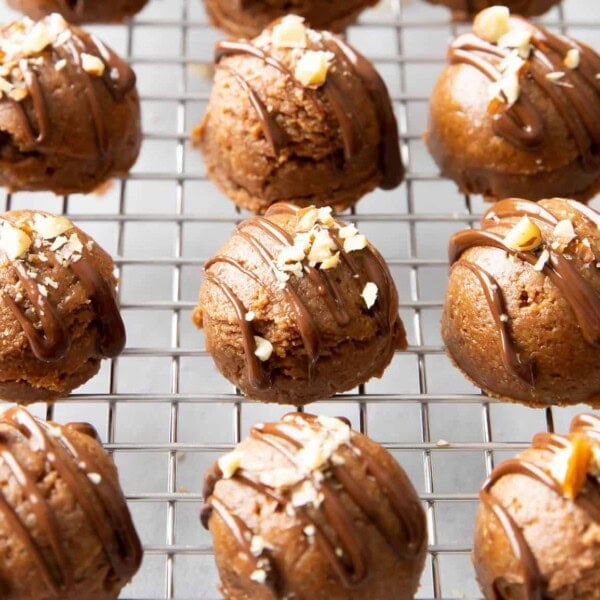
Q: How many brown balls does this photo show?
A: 12